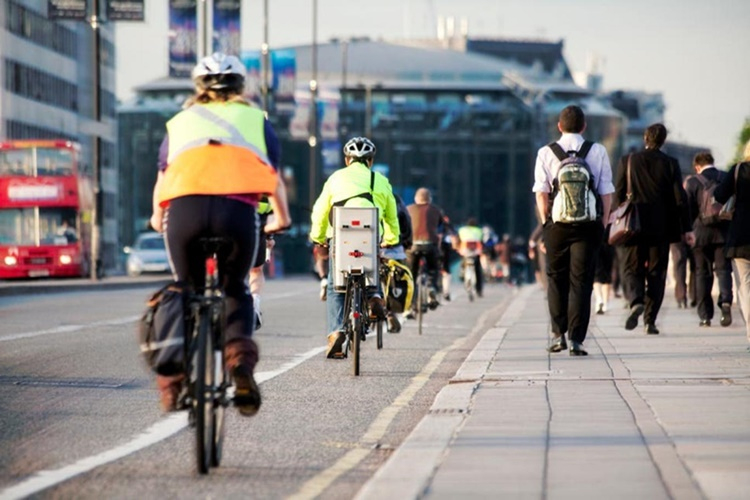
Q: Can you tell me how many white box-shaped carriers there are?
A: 1